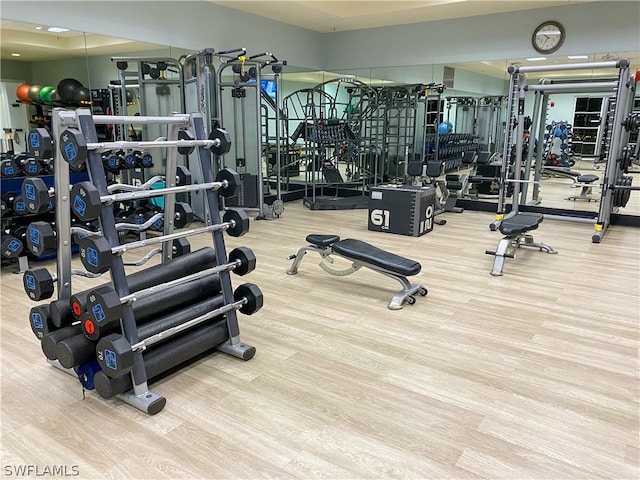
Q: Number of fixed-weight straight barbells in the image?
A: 5